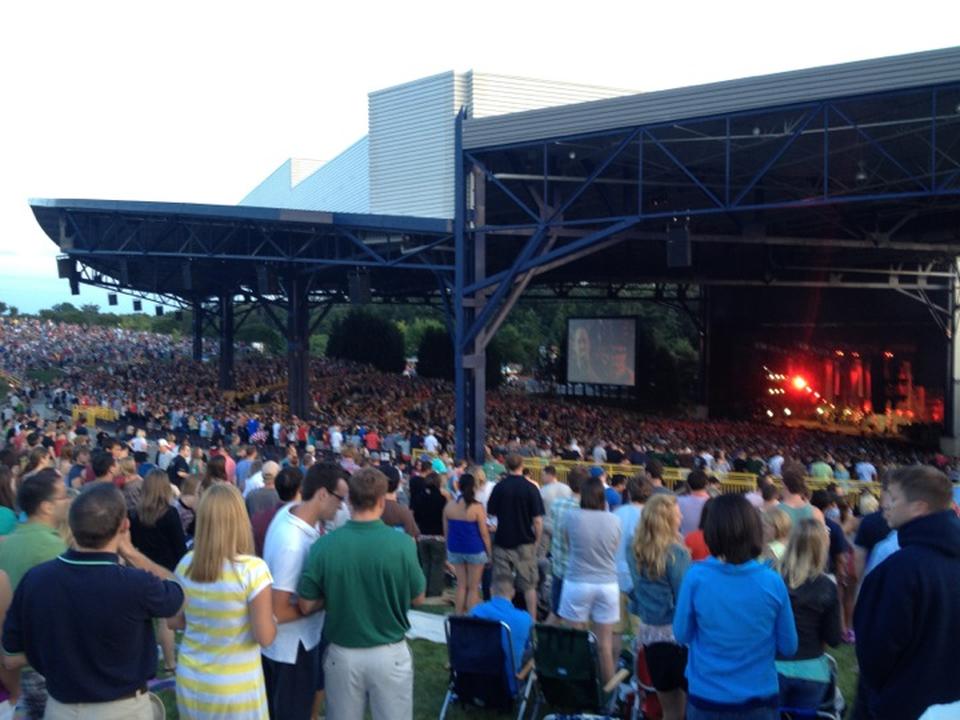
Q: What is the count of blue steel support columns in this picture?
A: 4